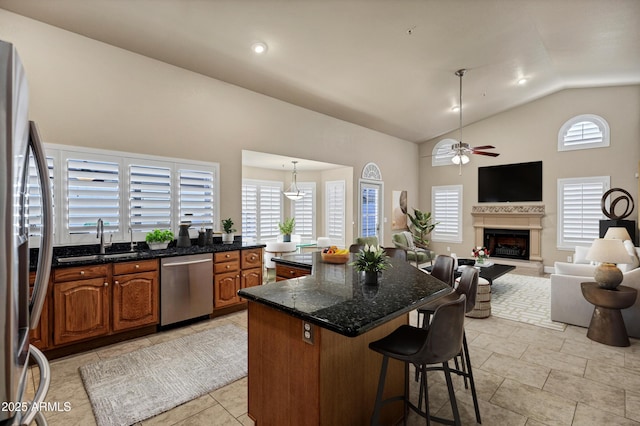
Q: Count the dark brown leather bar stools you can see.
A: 5